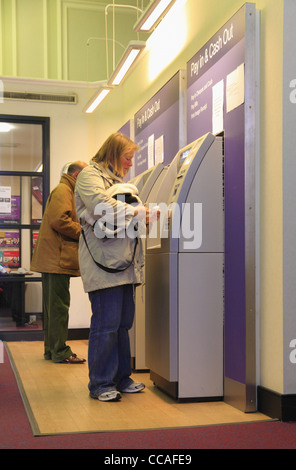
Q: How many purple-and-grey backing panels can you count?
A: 3